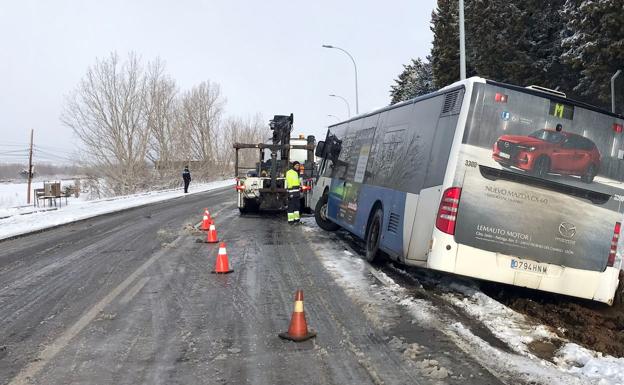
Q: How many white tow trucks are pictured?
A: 1